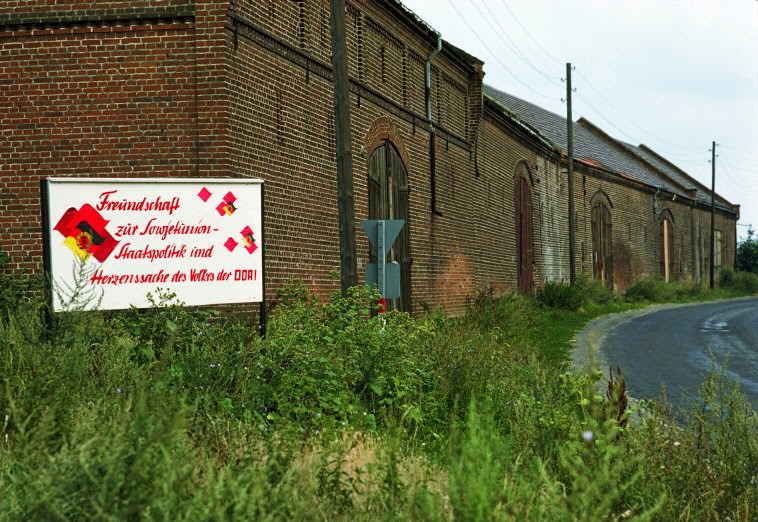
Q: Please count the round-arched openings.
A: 4